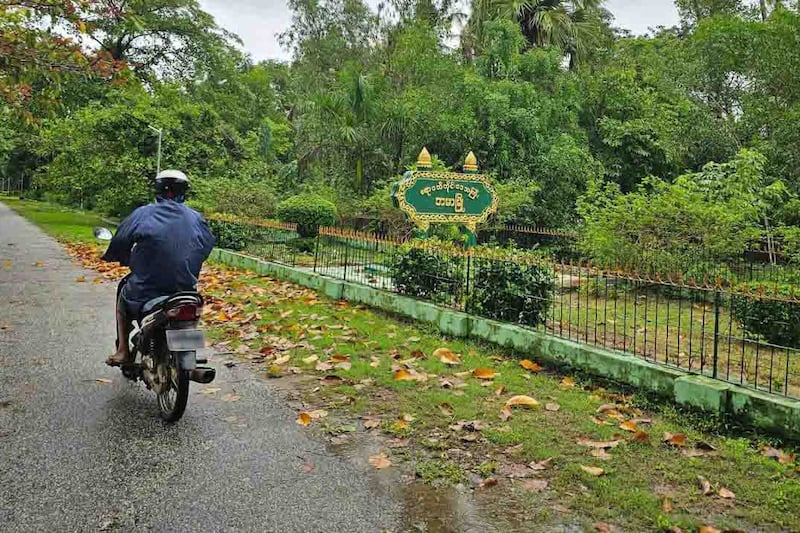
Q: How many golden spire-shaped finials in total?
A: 2